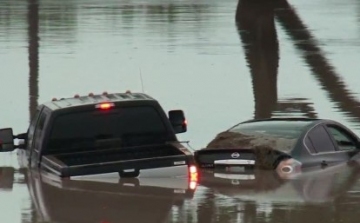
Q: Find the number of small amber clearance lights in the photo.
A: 5